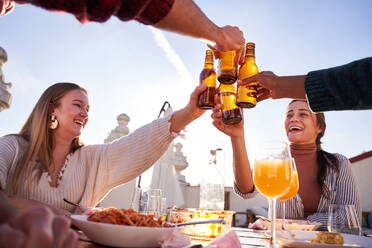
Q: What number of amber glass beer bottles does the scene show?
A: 4